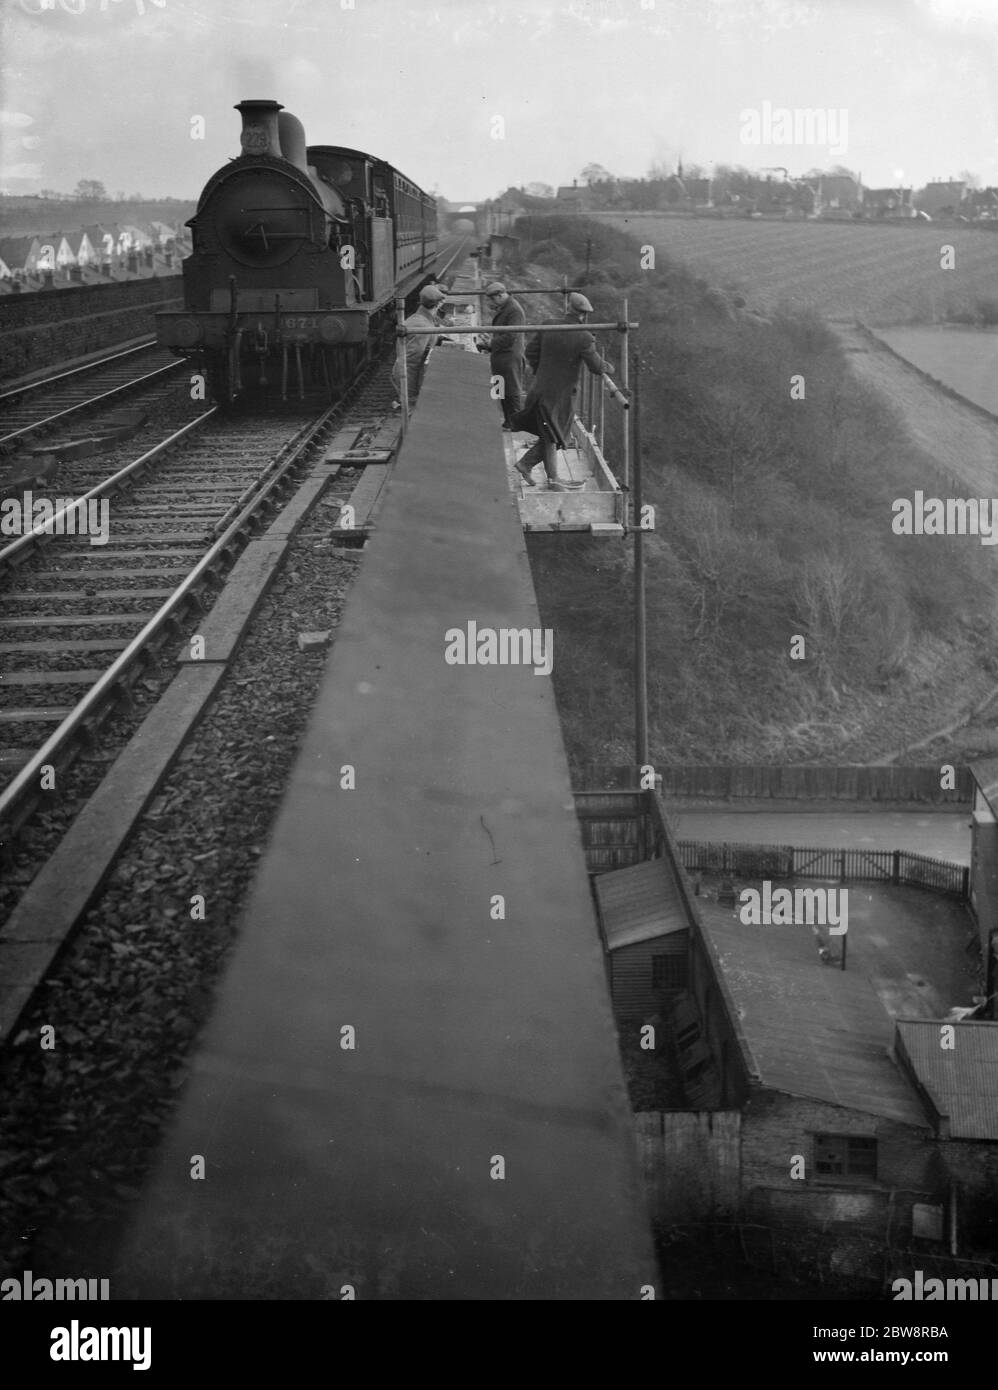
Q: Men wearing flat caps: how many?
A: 3